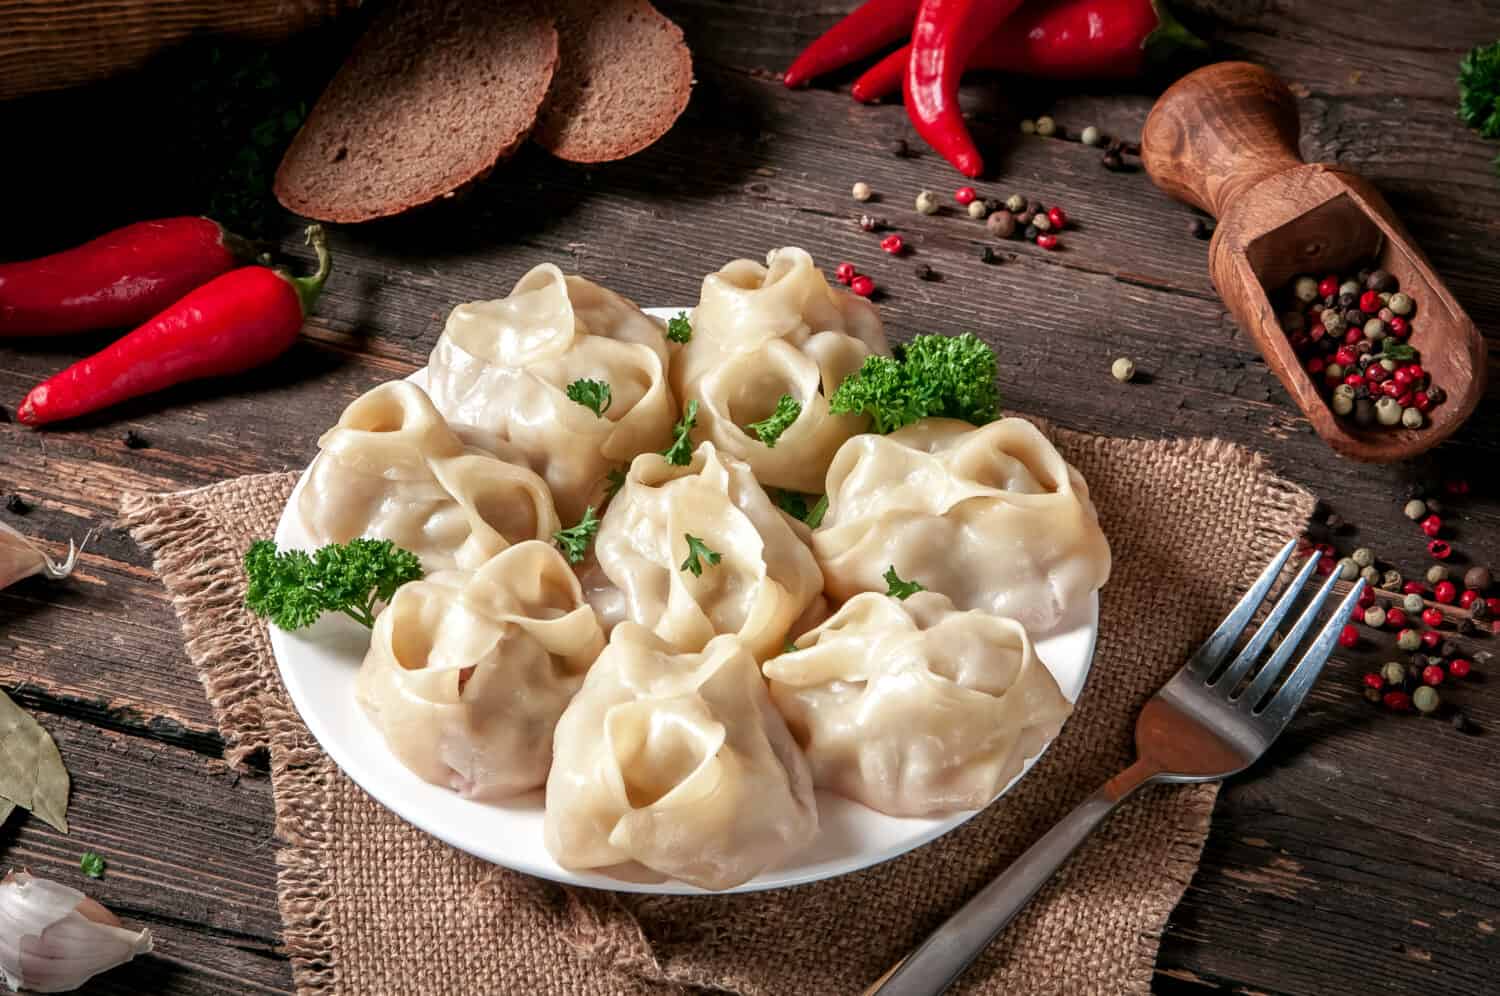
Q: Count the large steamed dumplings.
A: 8